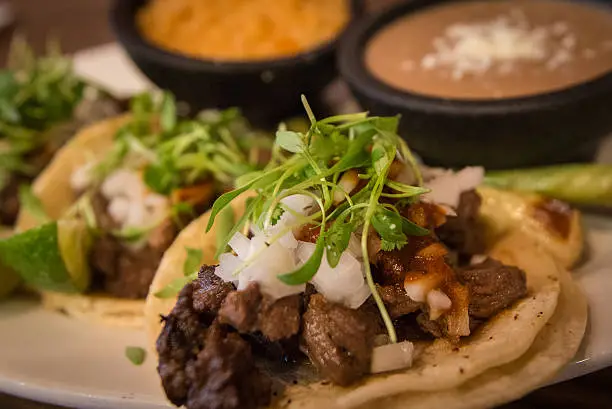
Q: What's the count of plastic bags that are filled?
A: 0